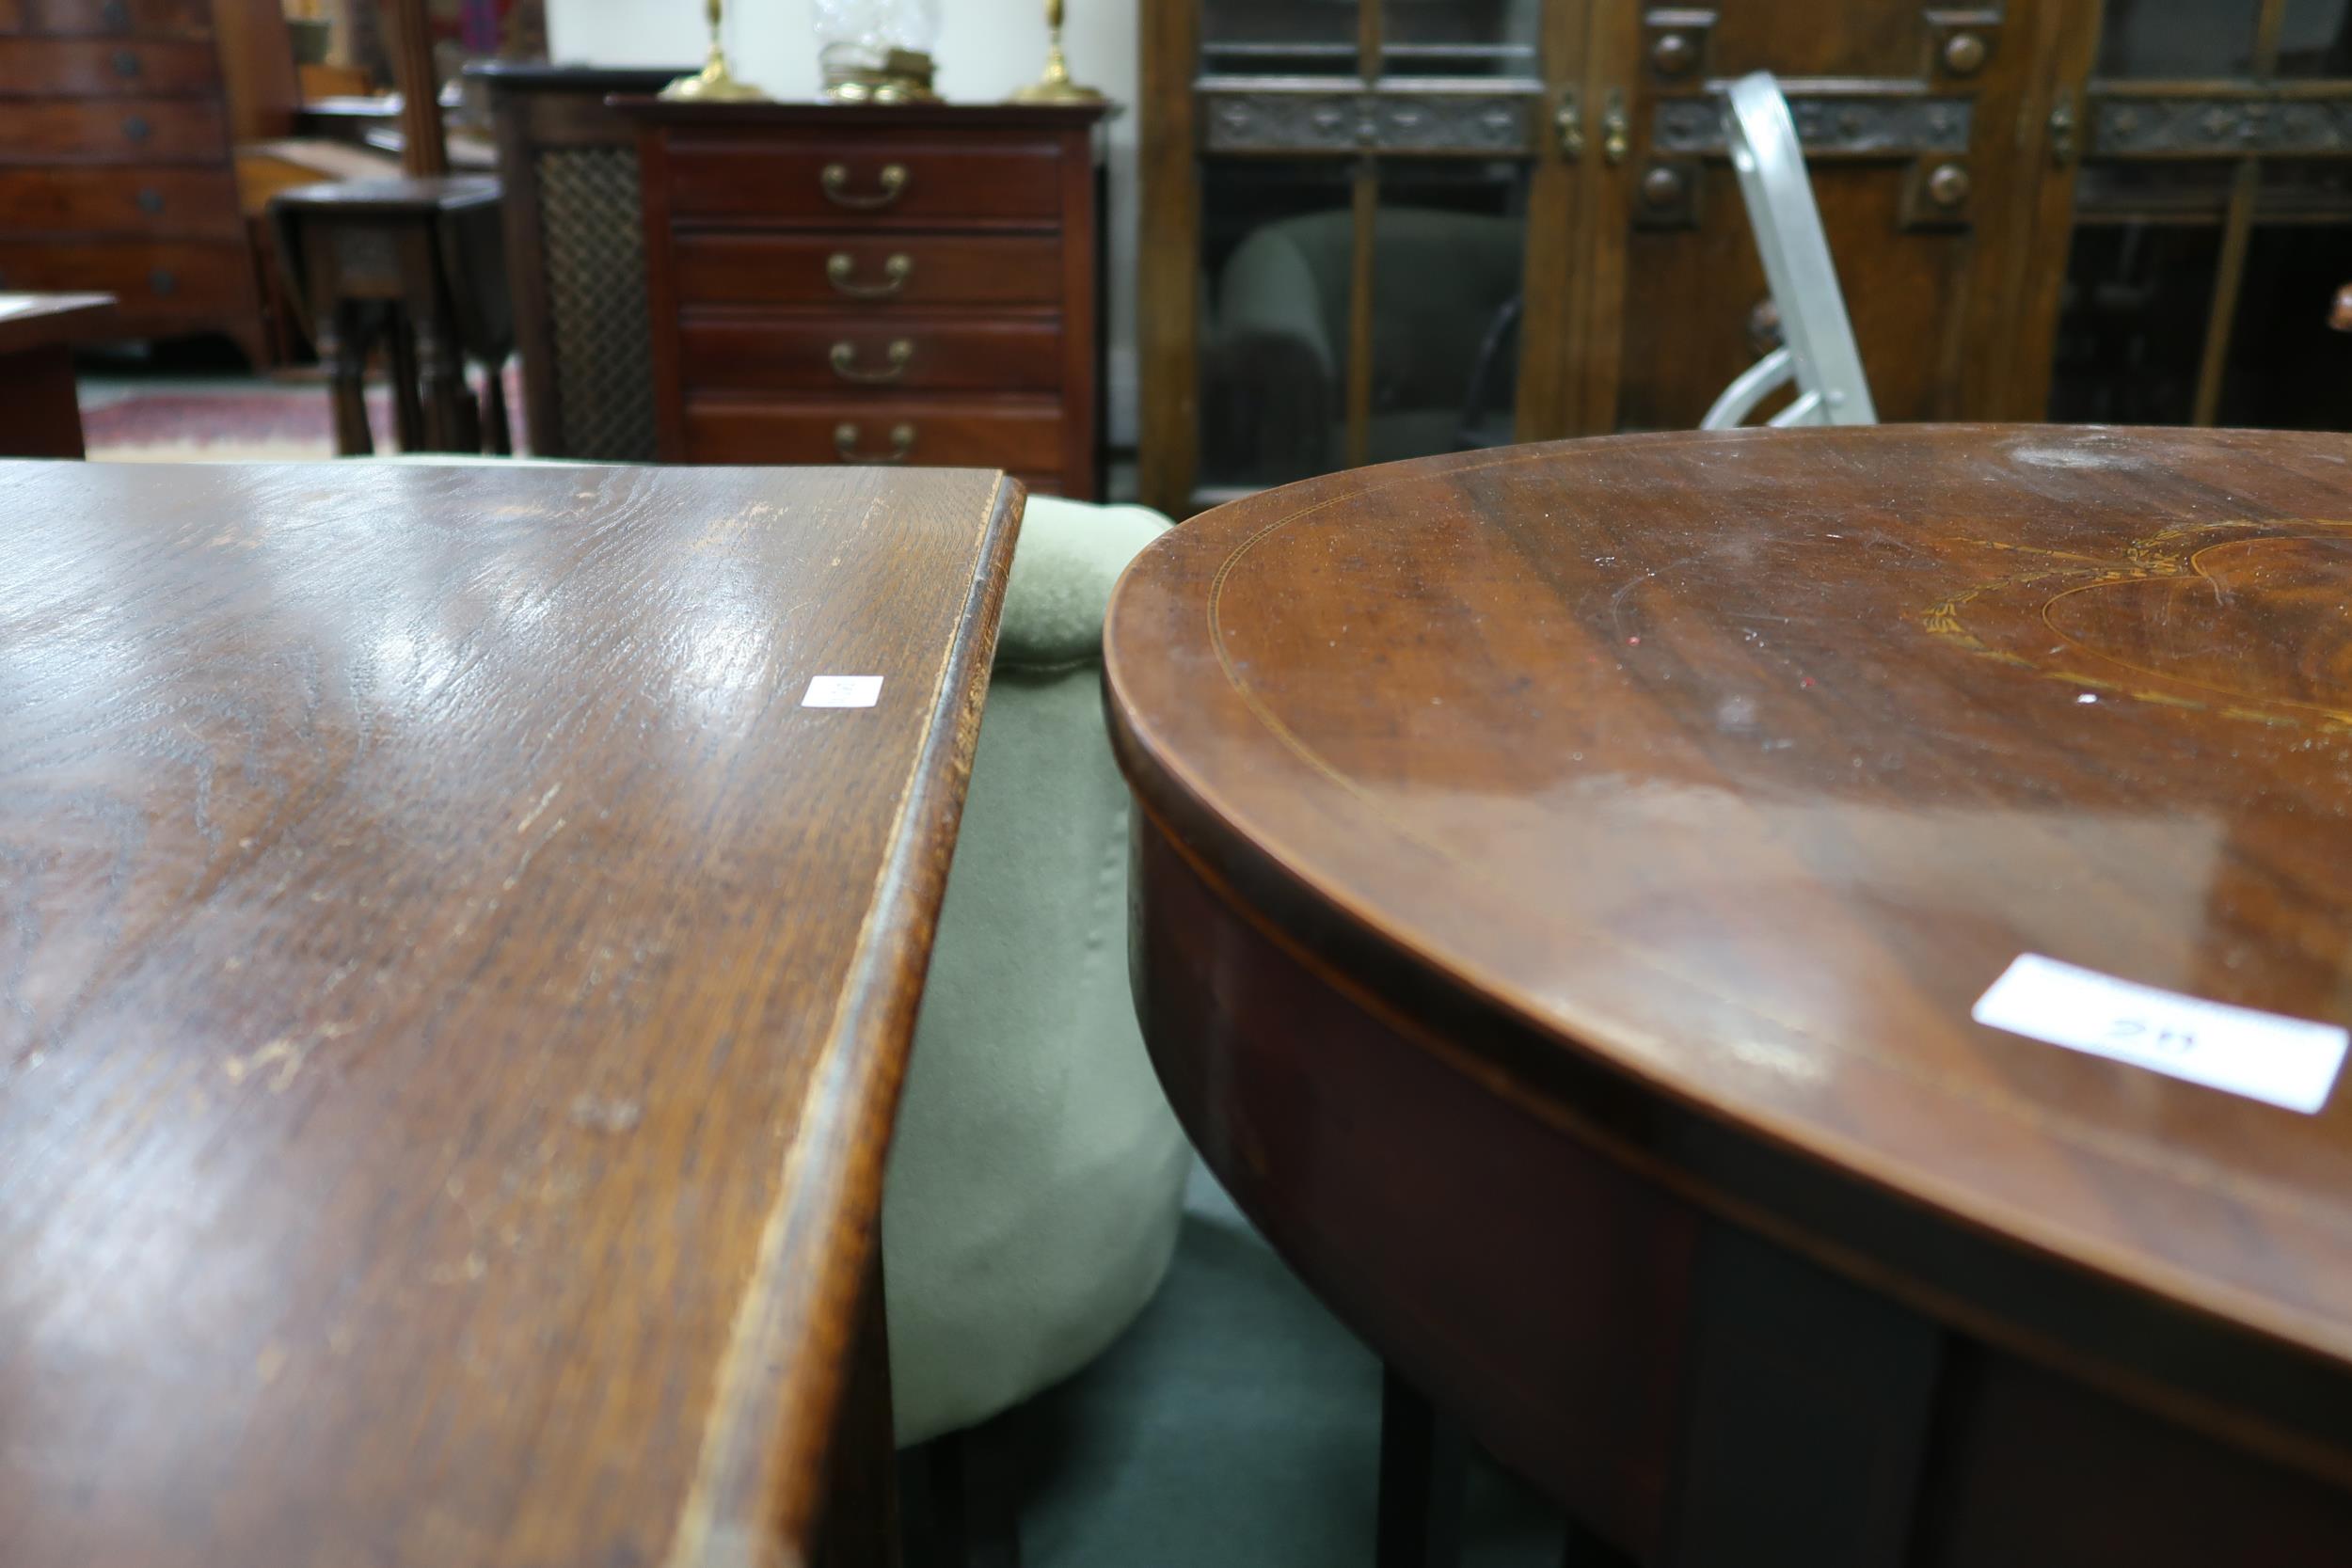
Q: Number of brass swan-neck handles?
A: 4